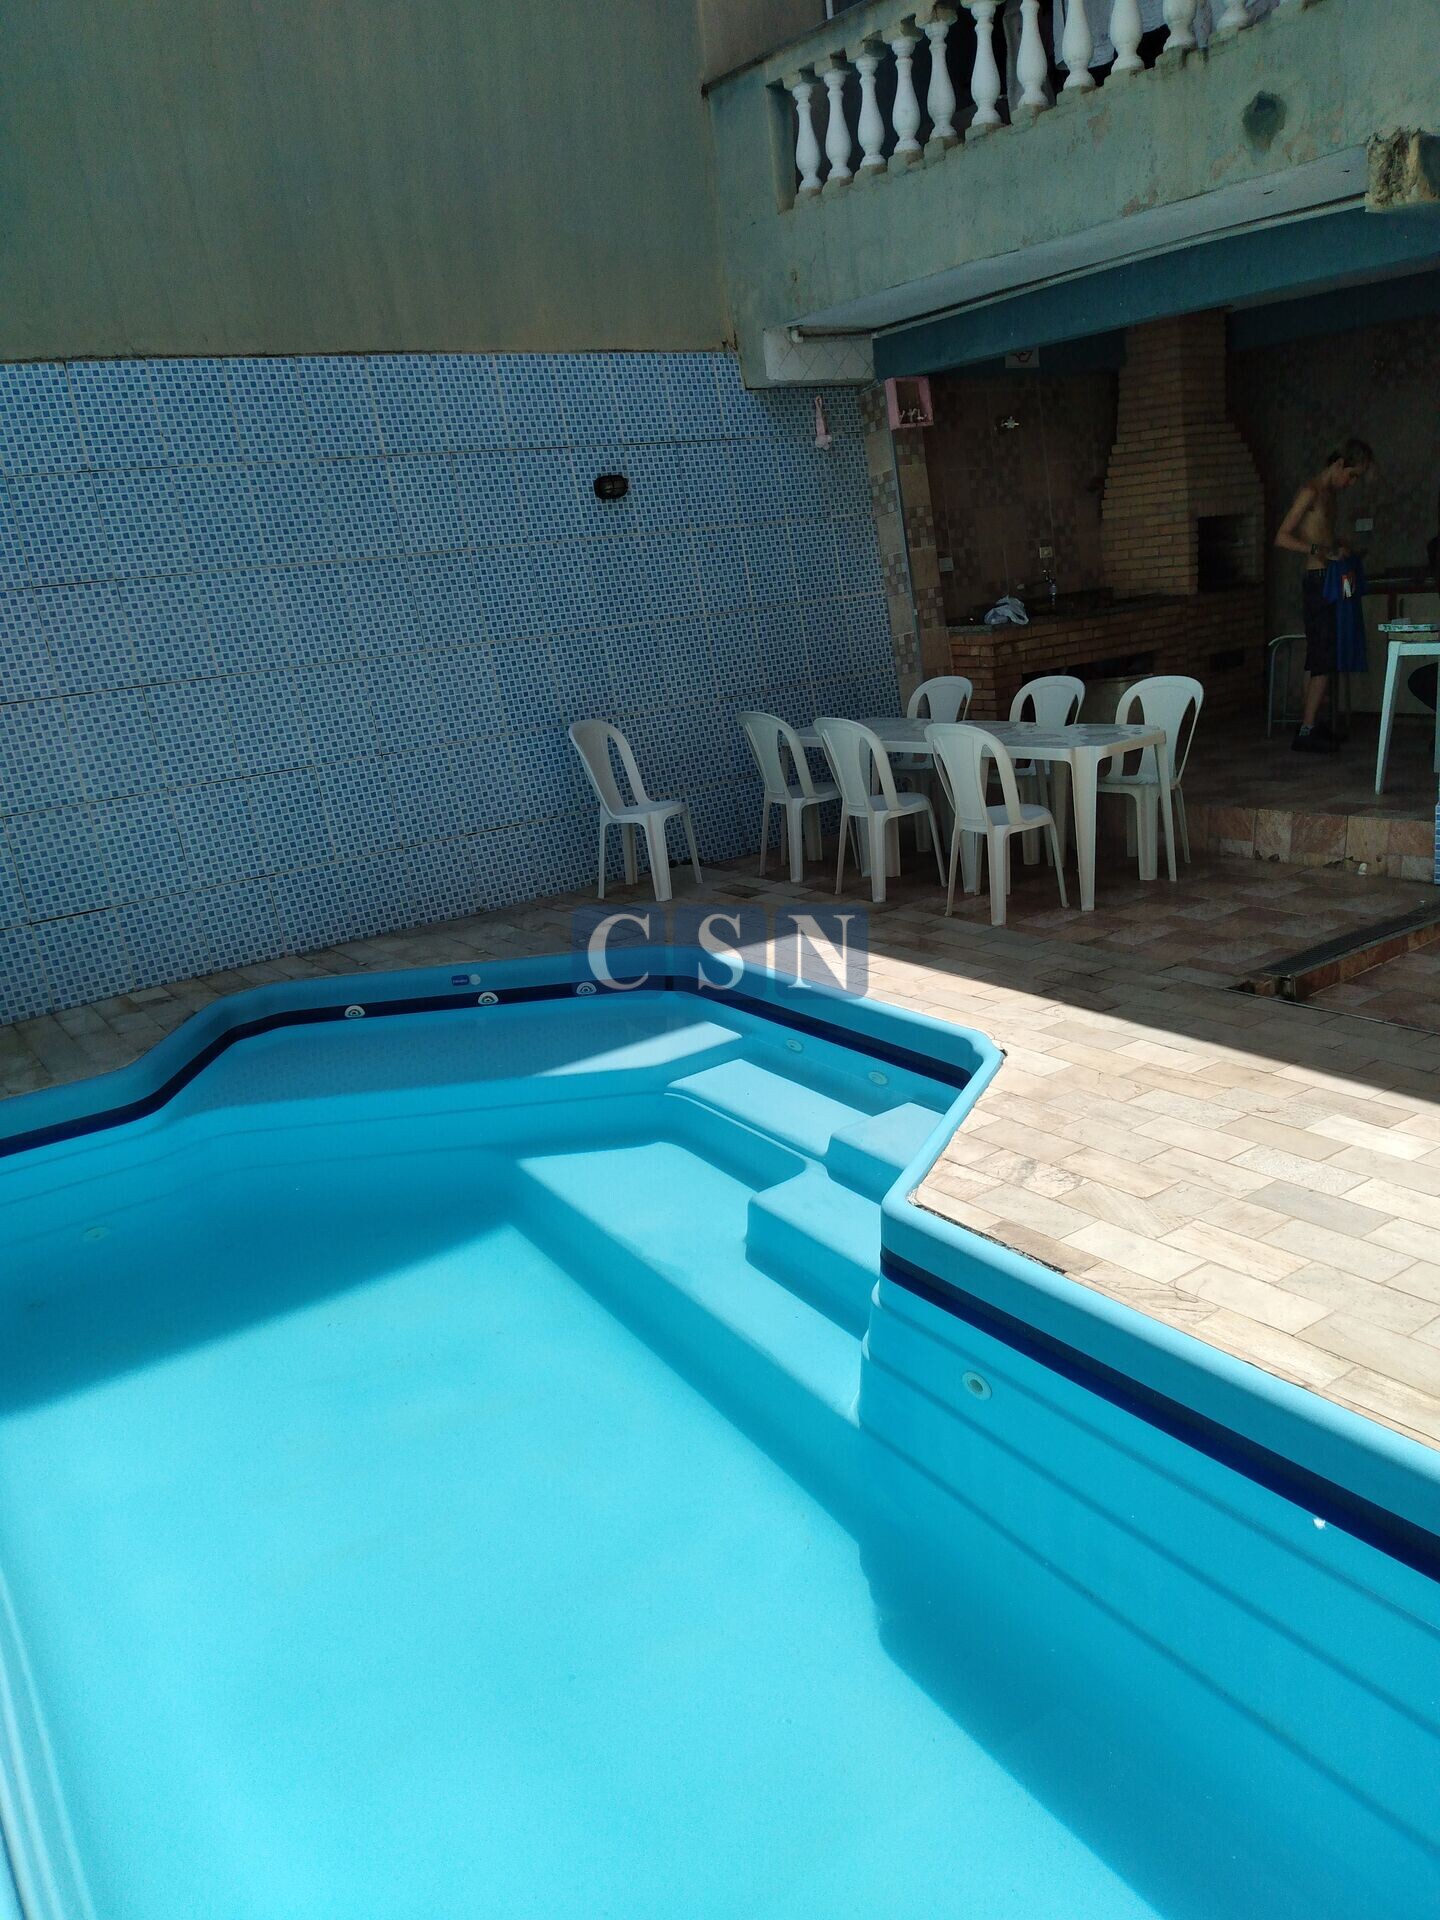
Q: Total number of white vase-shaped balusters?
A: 11